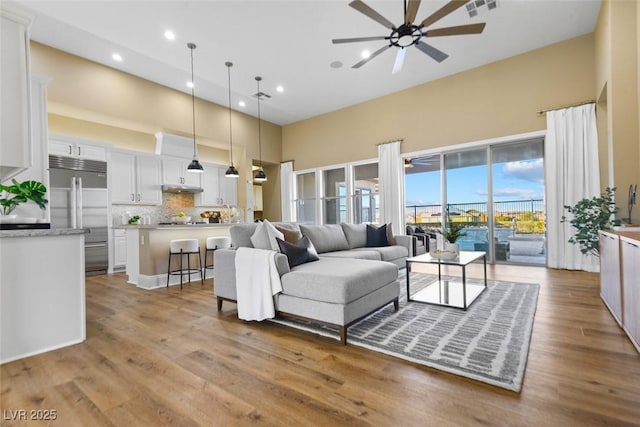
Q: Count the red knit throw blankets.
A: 0